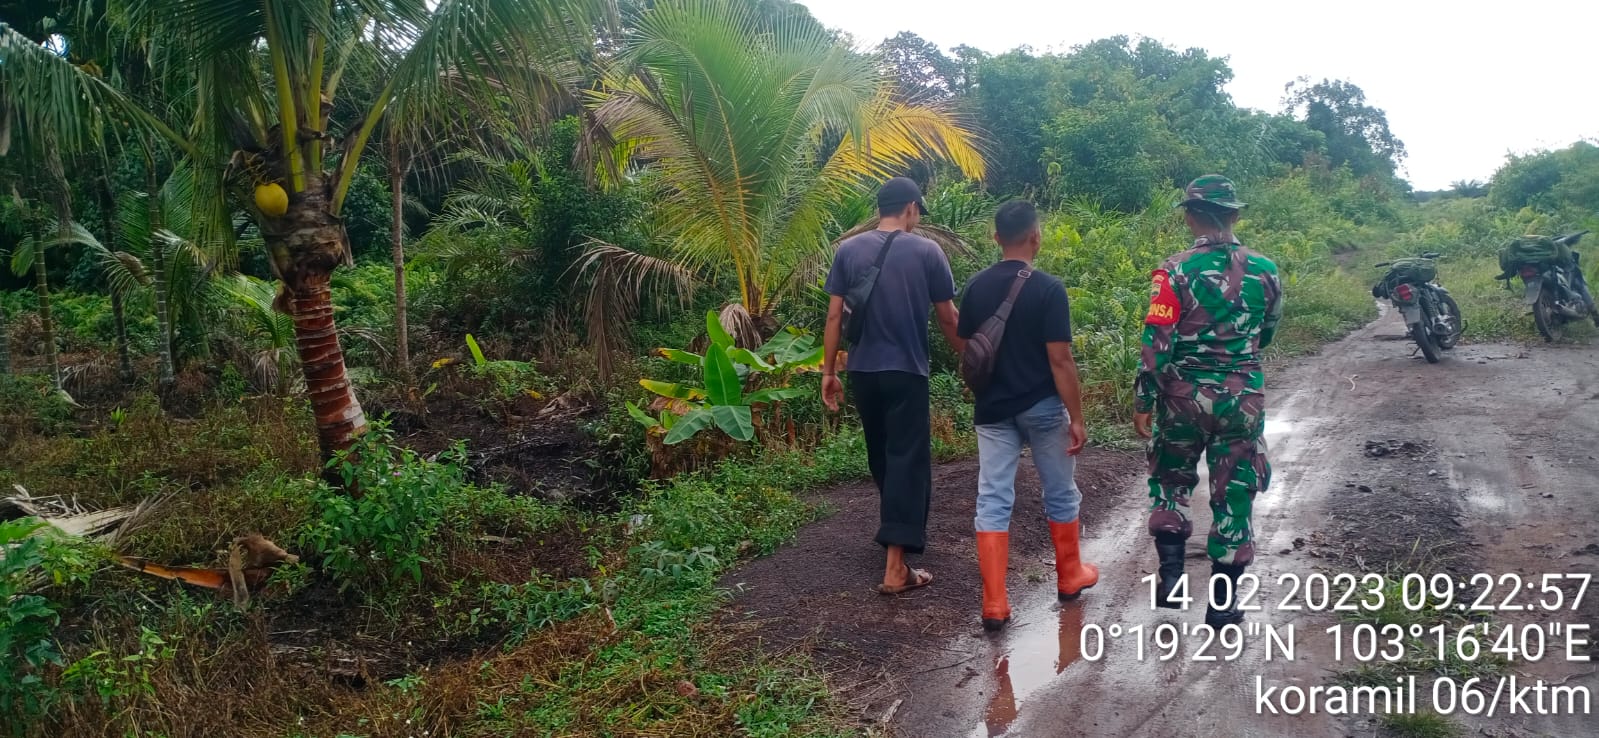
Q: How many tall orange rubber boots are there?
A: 2